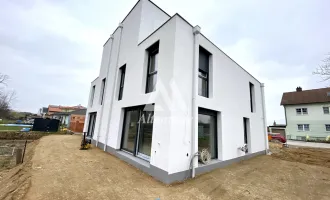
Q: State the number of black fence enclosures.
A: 1